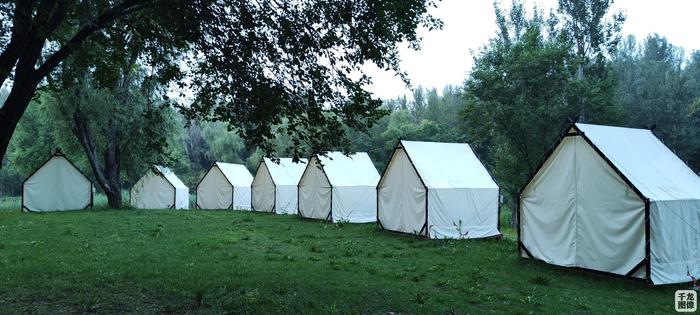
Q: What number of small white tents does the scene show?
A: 7